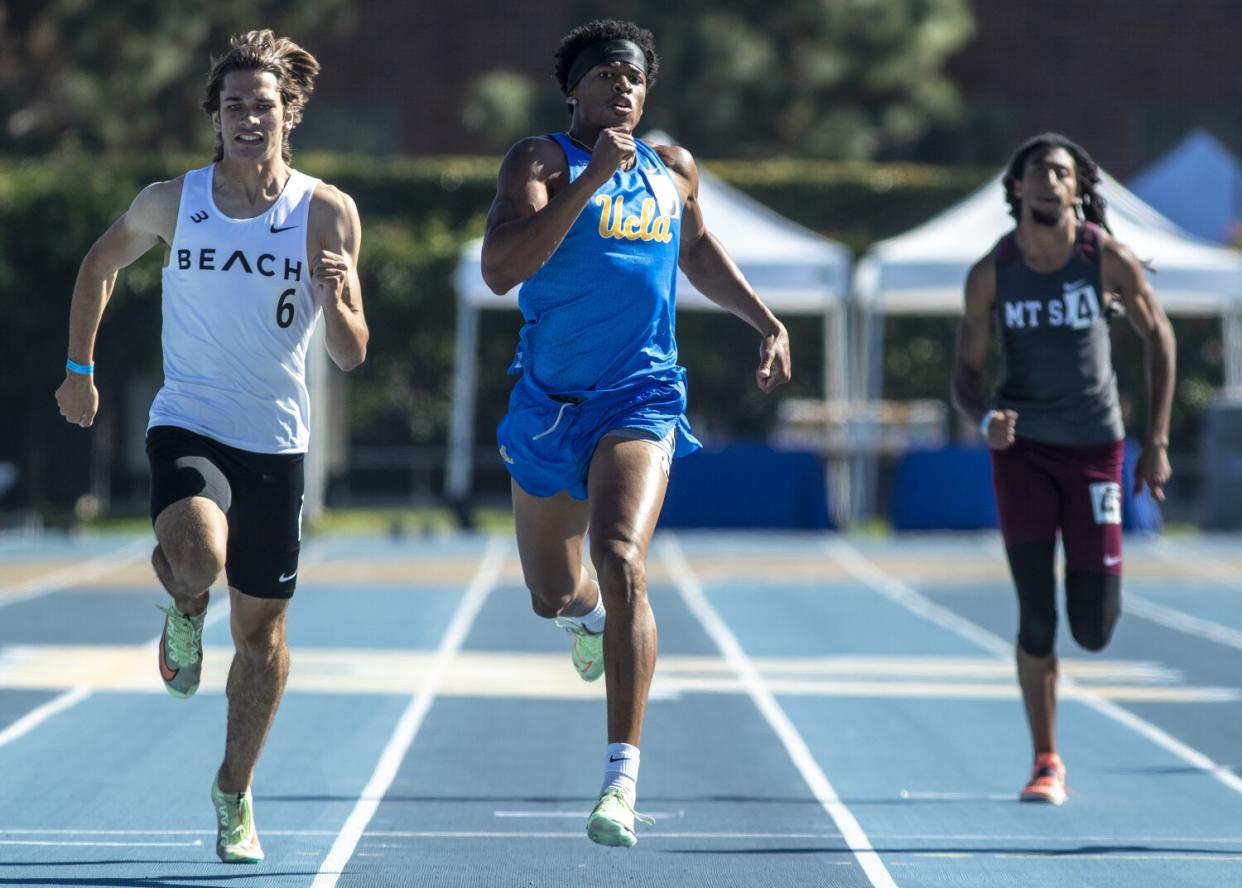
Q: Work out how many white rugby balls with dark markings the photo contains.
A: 0